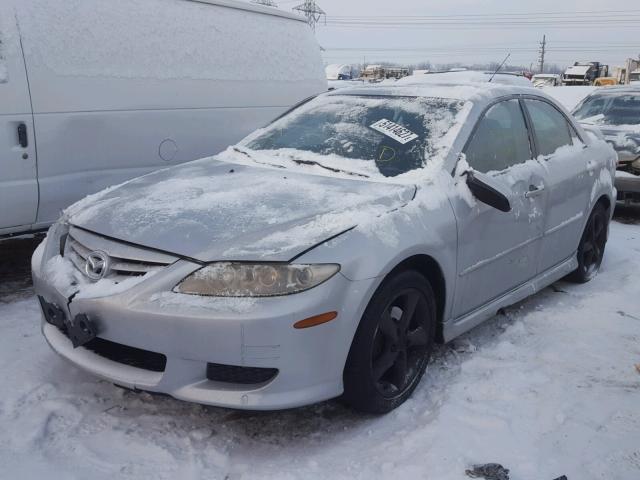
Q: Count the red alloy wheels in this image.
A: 0